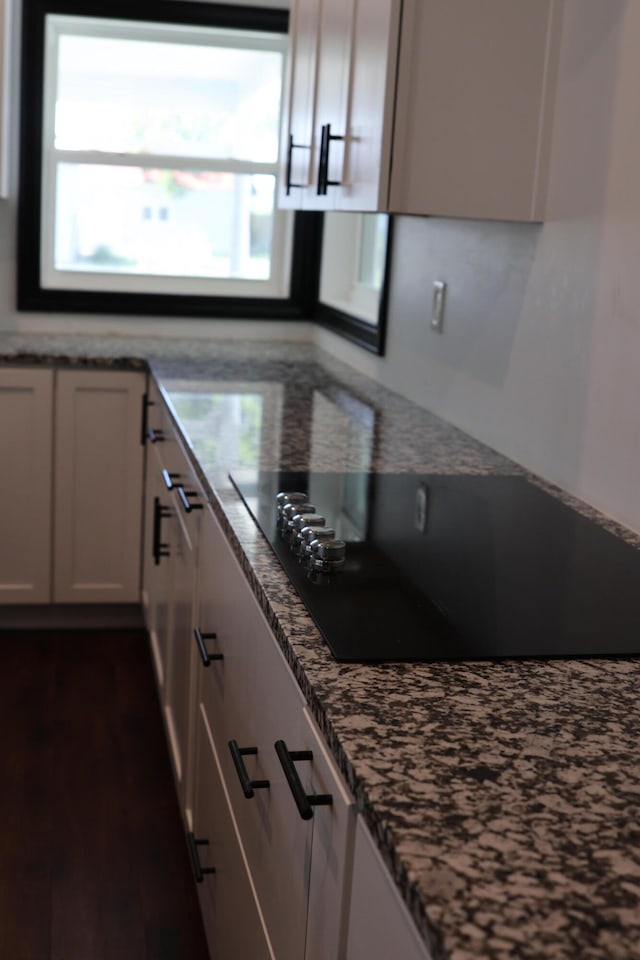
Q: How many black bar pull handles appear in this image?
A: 13